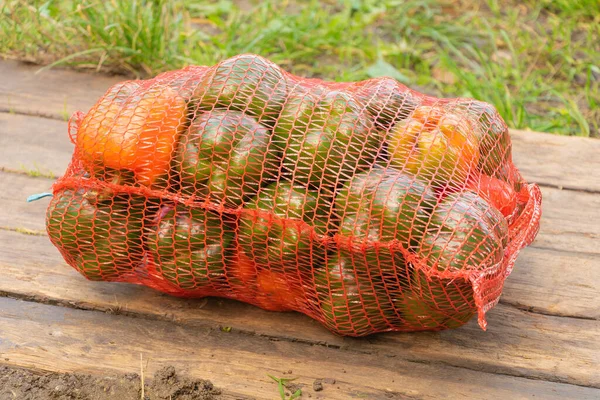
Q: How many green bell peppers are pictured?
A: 12